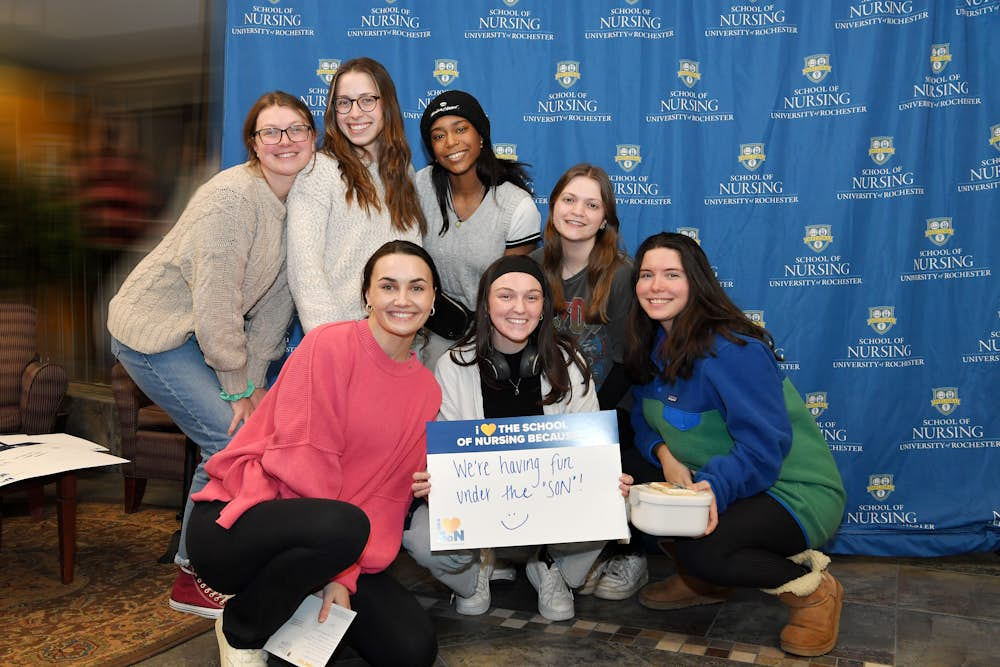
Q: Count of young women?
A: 7